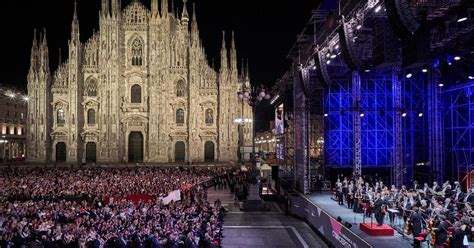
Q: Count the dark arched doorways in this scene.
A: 5